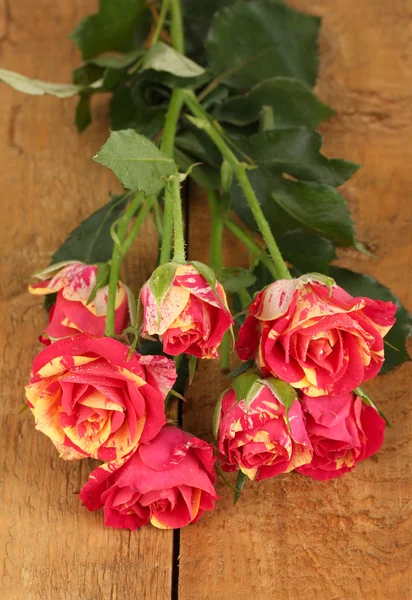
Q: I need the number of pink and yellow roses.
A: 7